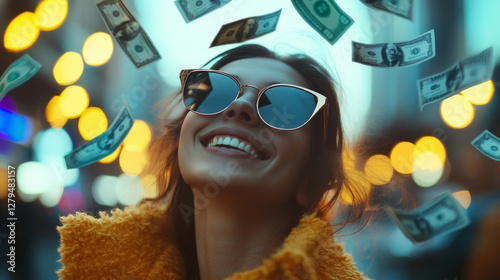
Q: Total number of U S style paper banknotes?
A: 11